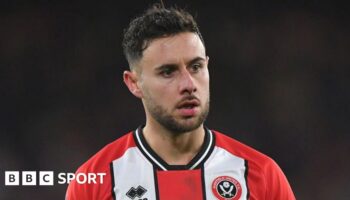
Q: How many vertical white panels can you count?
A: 2